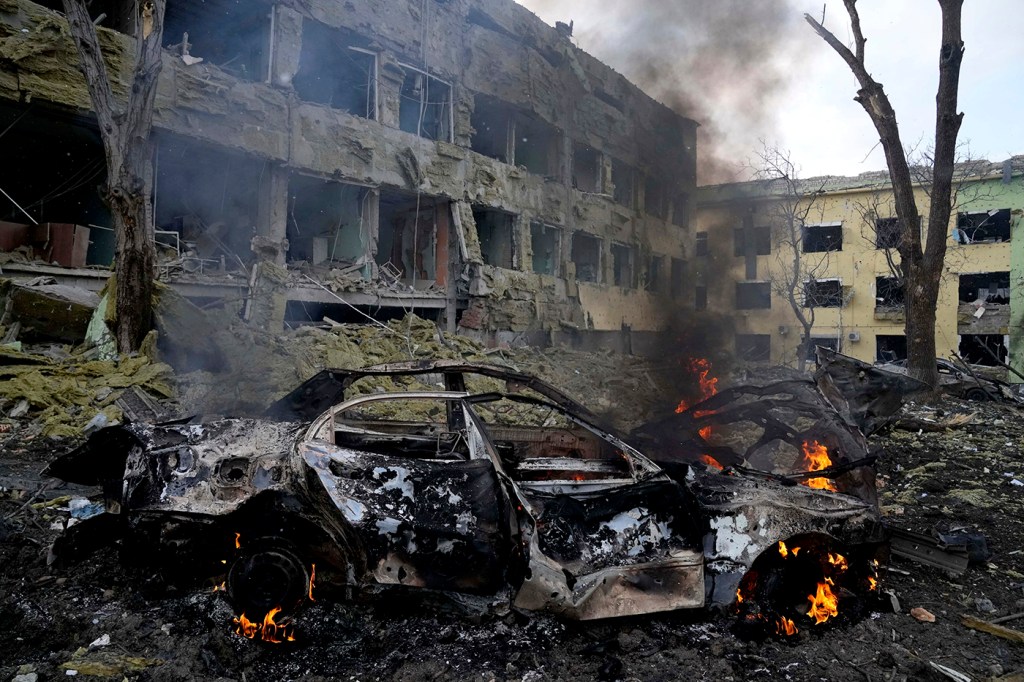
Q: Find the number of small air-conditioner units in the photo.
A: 2